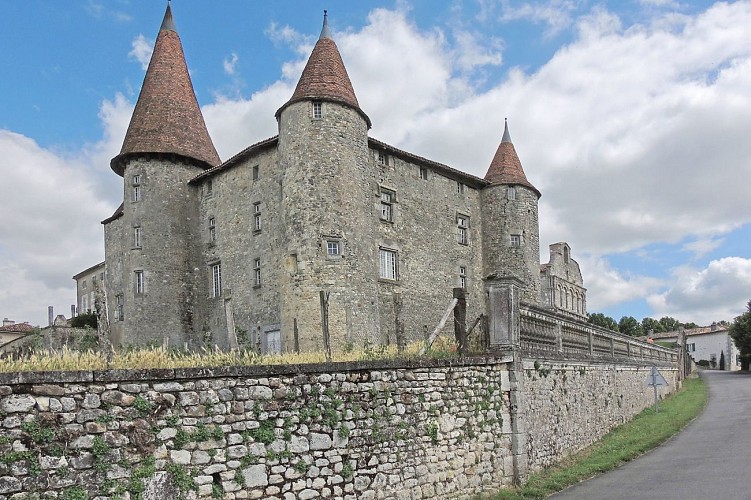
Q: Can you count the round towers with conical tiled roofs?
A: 3